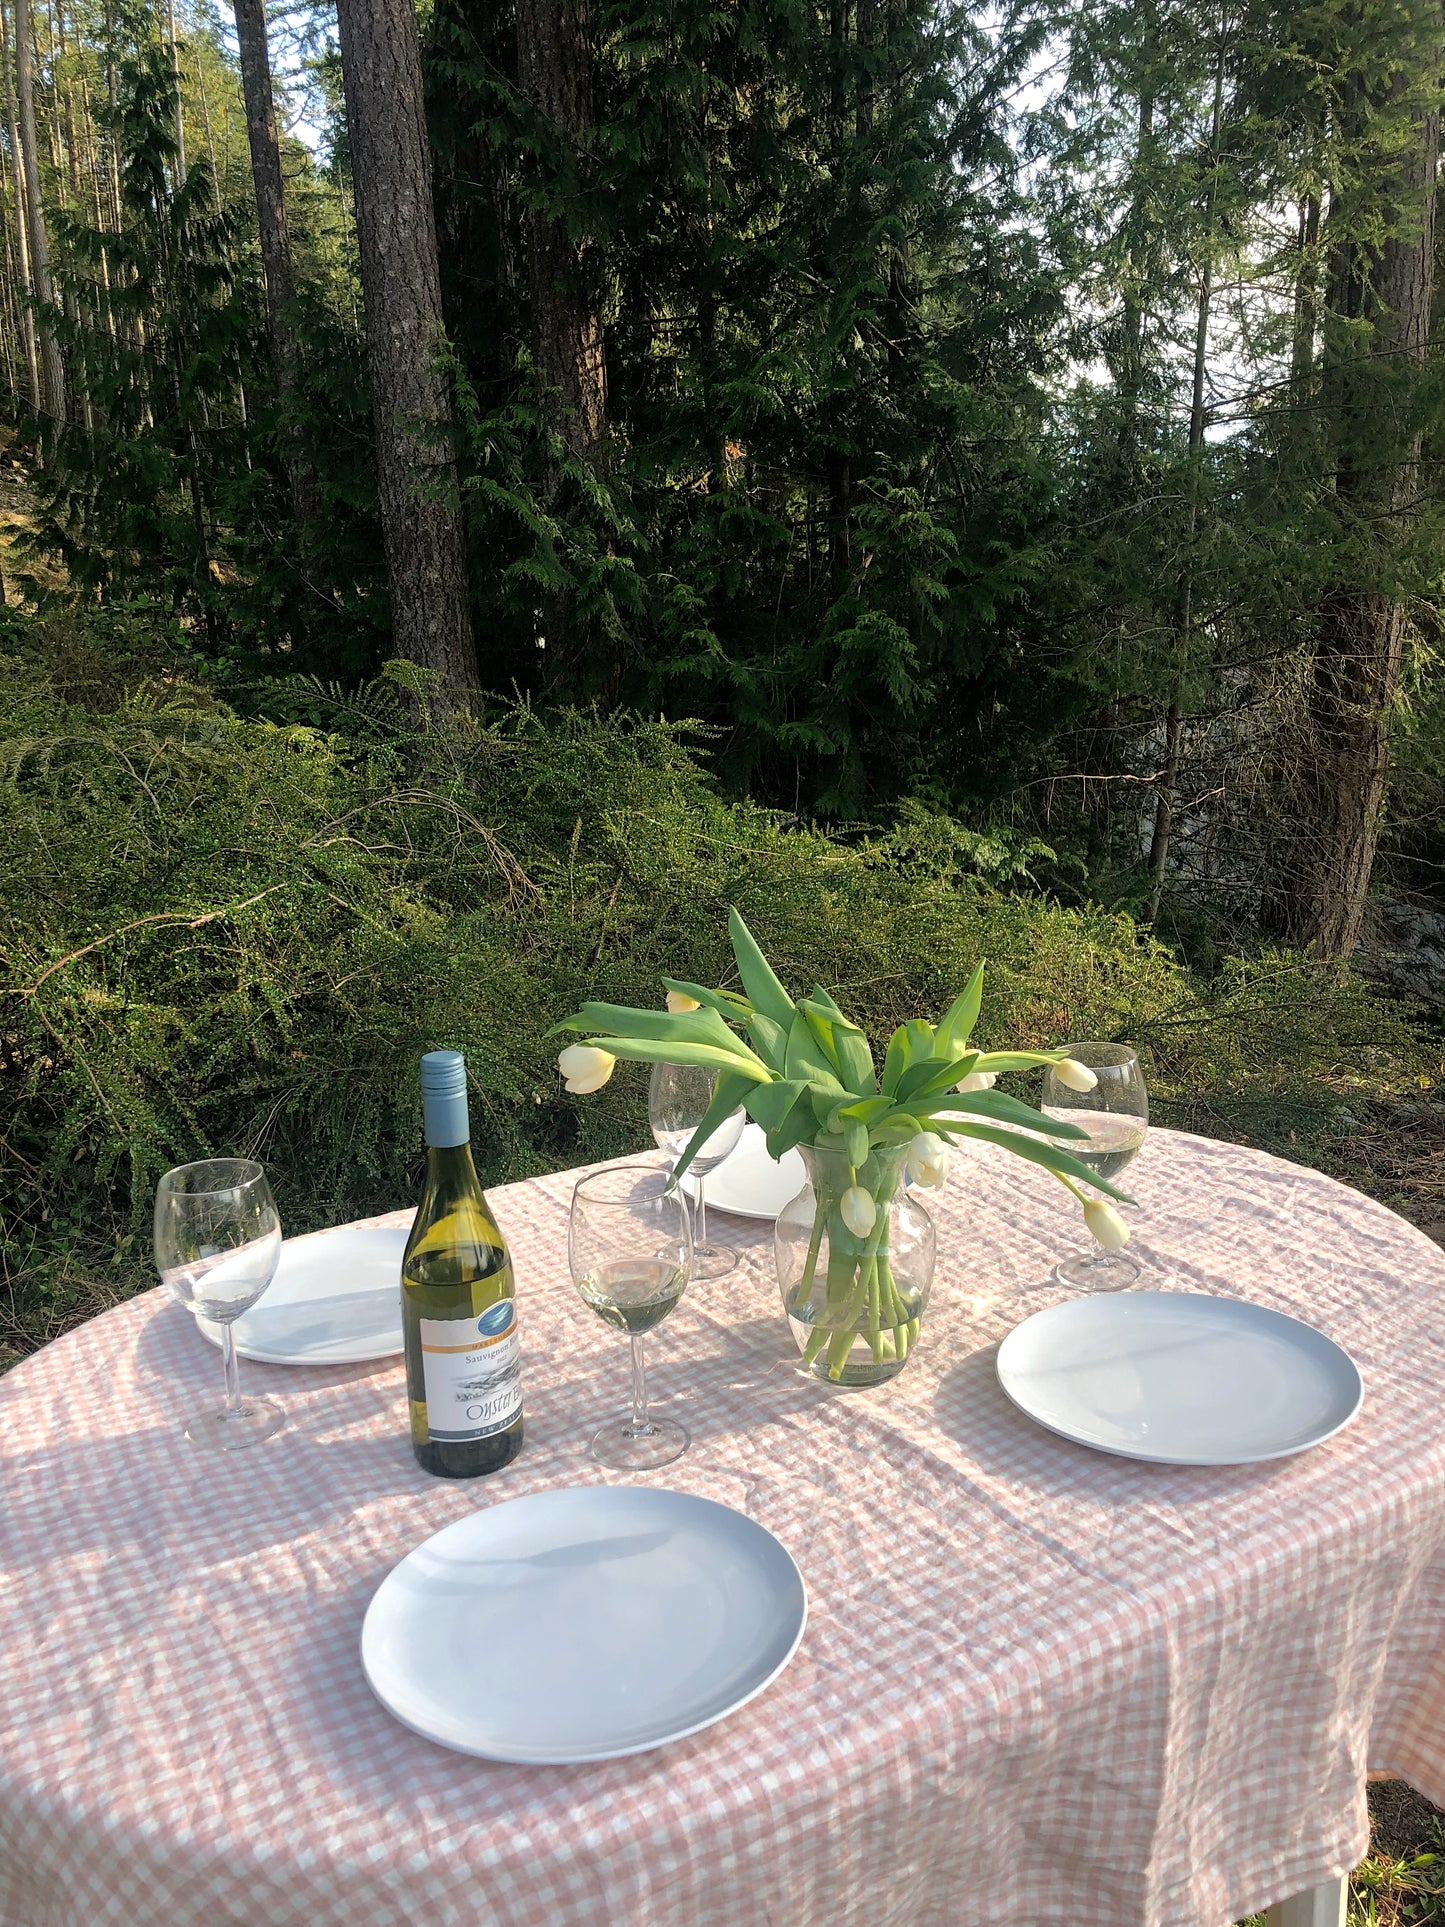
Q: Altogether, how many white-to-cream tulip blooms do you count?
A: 7